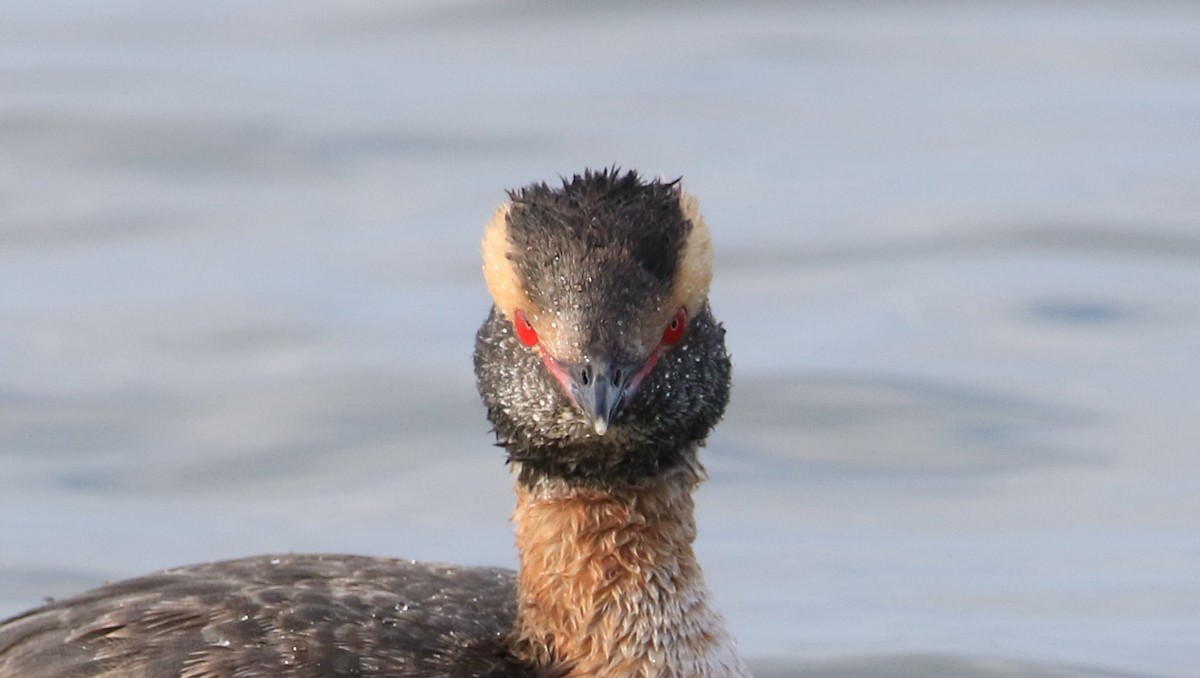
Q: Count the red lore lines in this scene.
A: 2